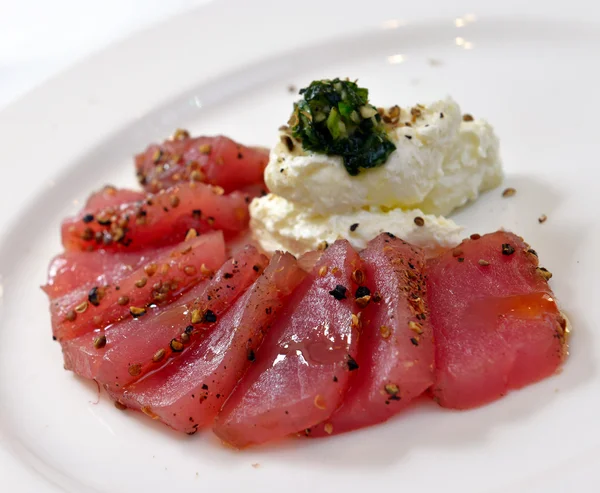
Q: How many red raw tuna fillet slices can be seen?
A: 8